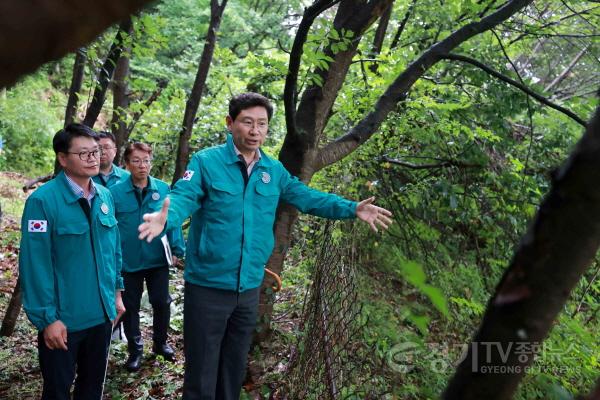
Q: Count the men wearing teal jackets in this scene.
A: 4